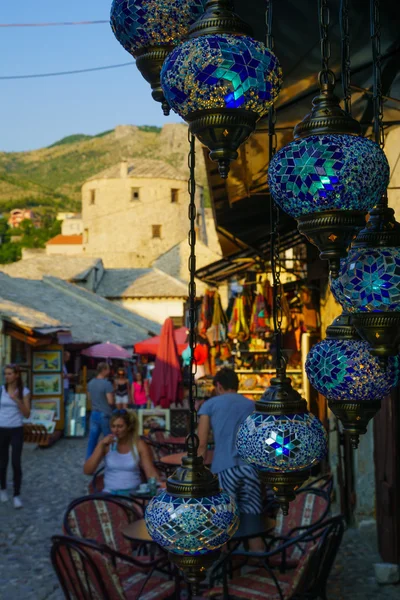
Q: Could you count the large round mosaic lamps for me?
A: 7